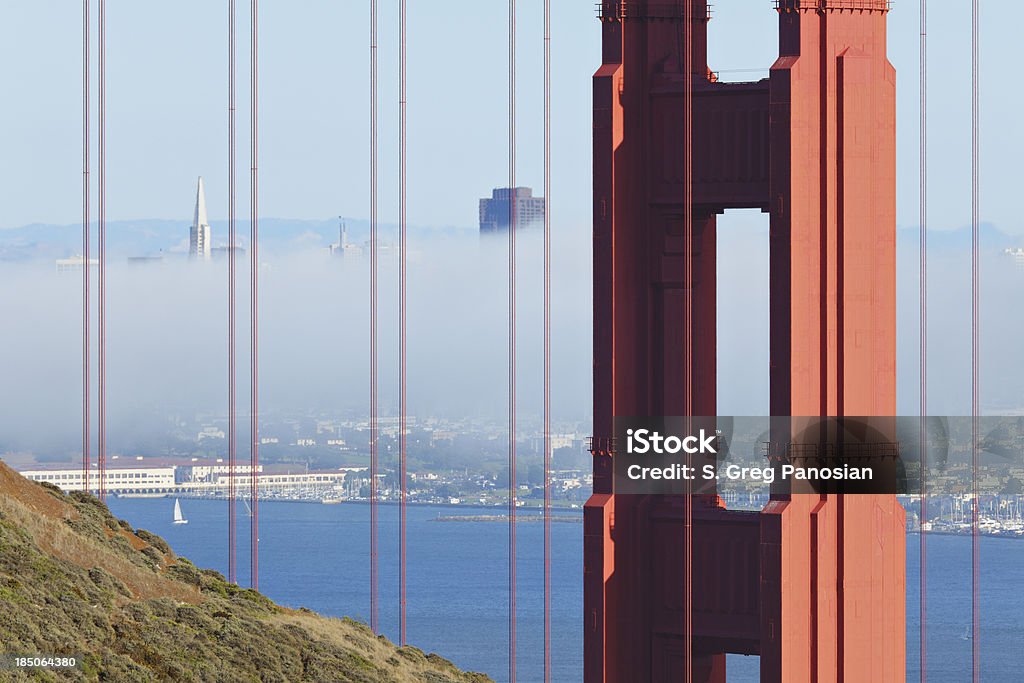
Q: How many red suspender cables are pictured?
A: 11